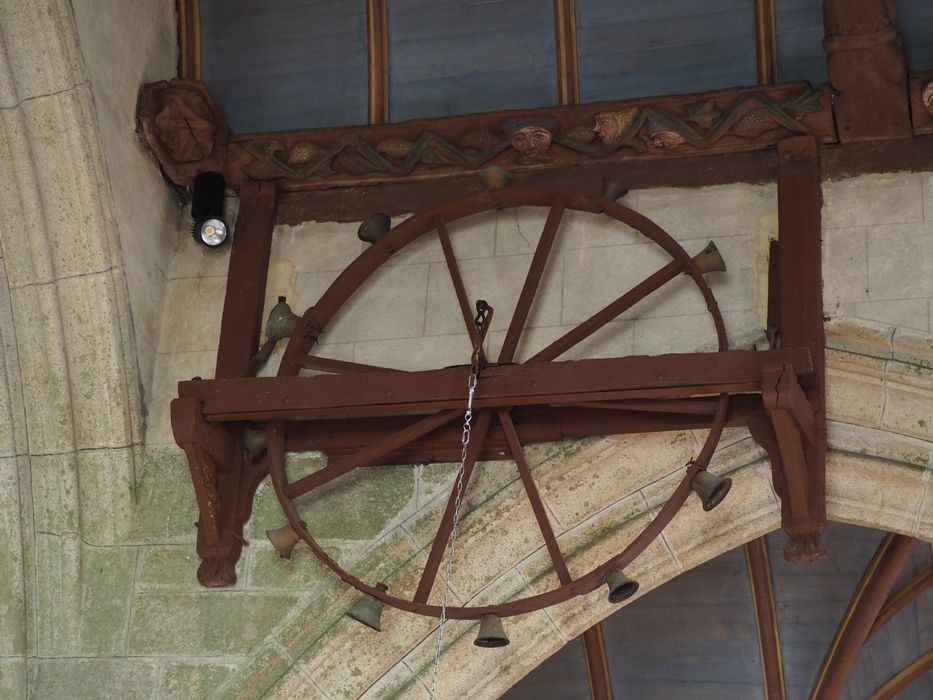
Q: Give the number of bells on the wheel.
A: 11